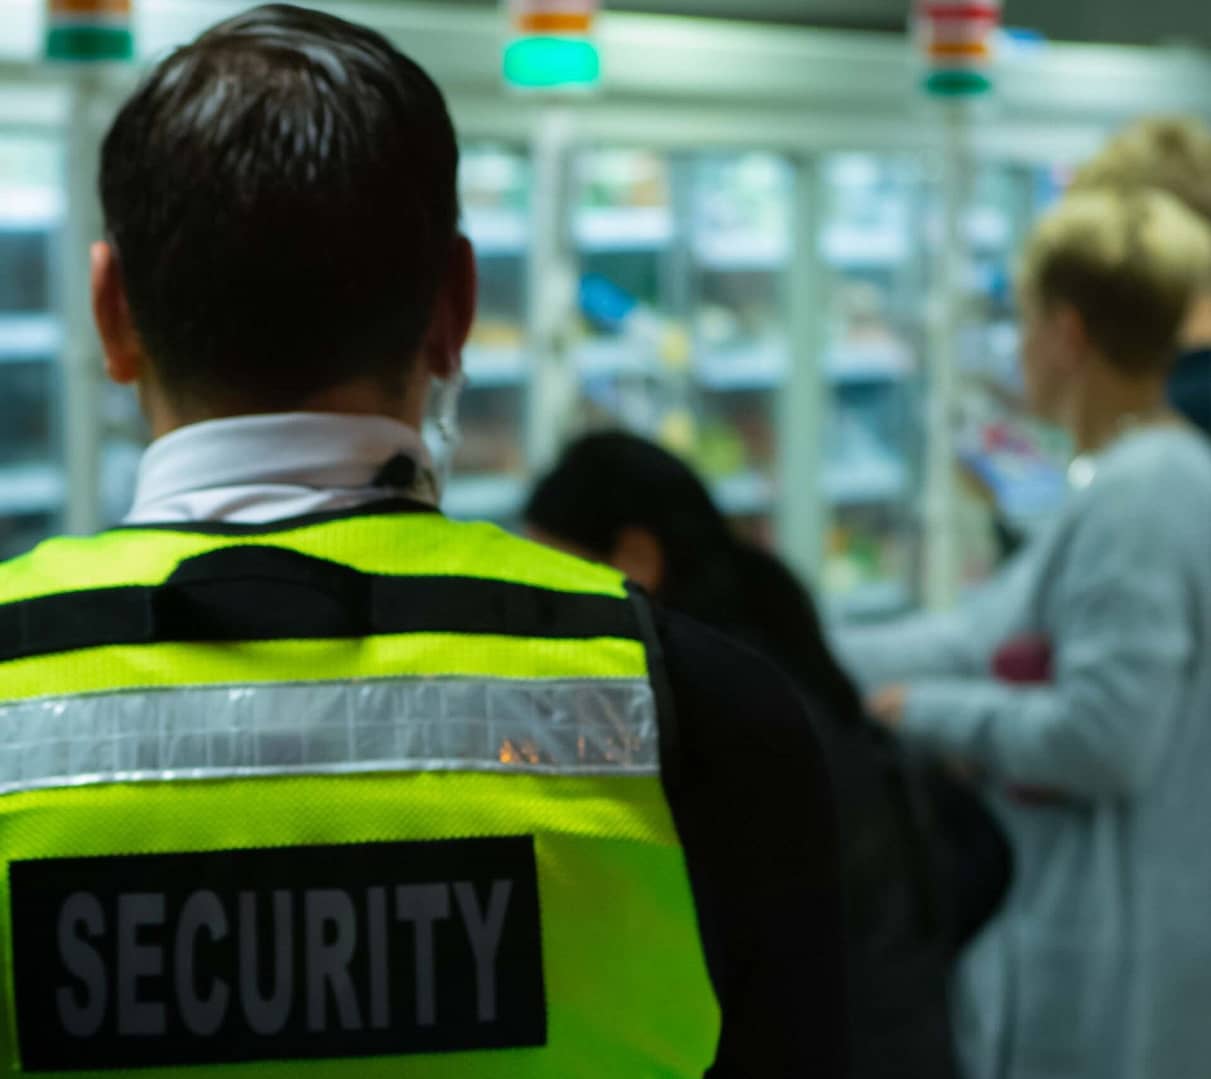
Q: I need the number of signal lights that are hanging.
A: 3